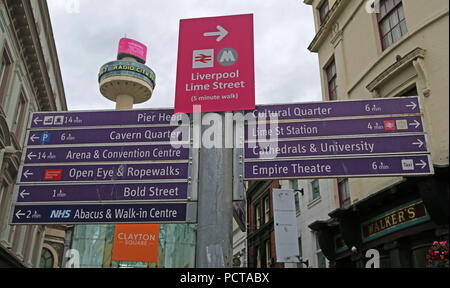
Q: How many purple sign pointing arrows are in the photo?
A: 10